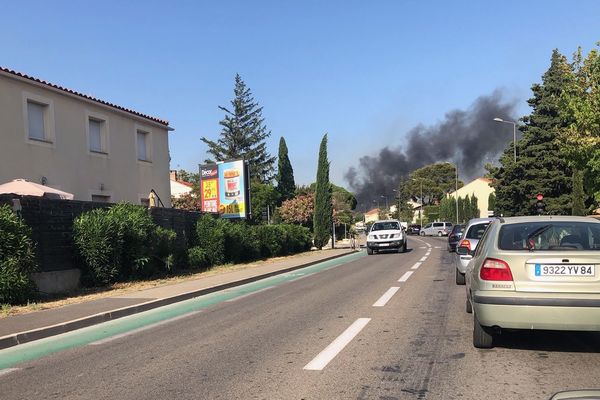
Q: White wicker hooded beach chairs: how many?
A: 0